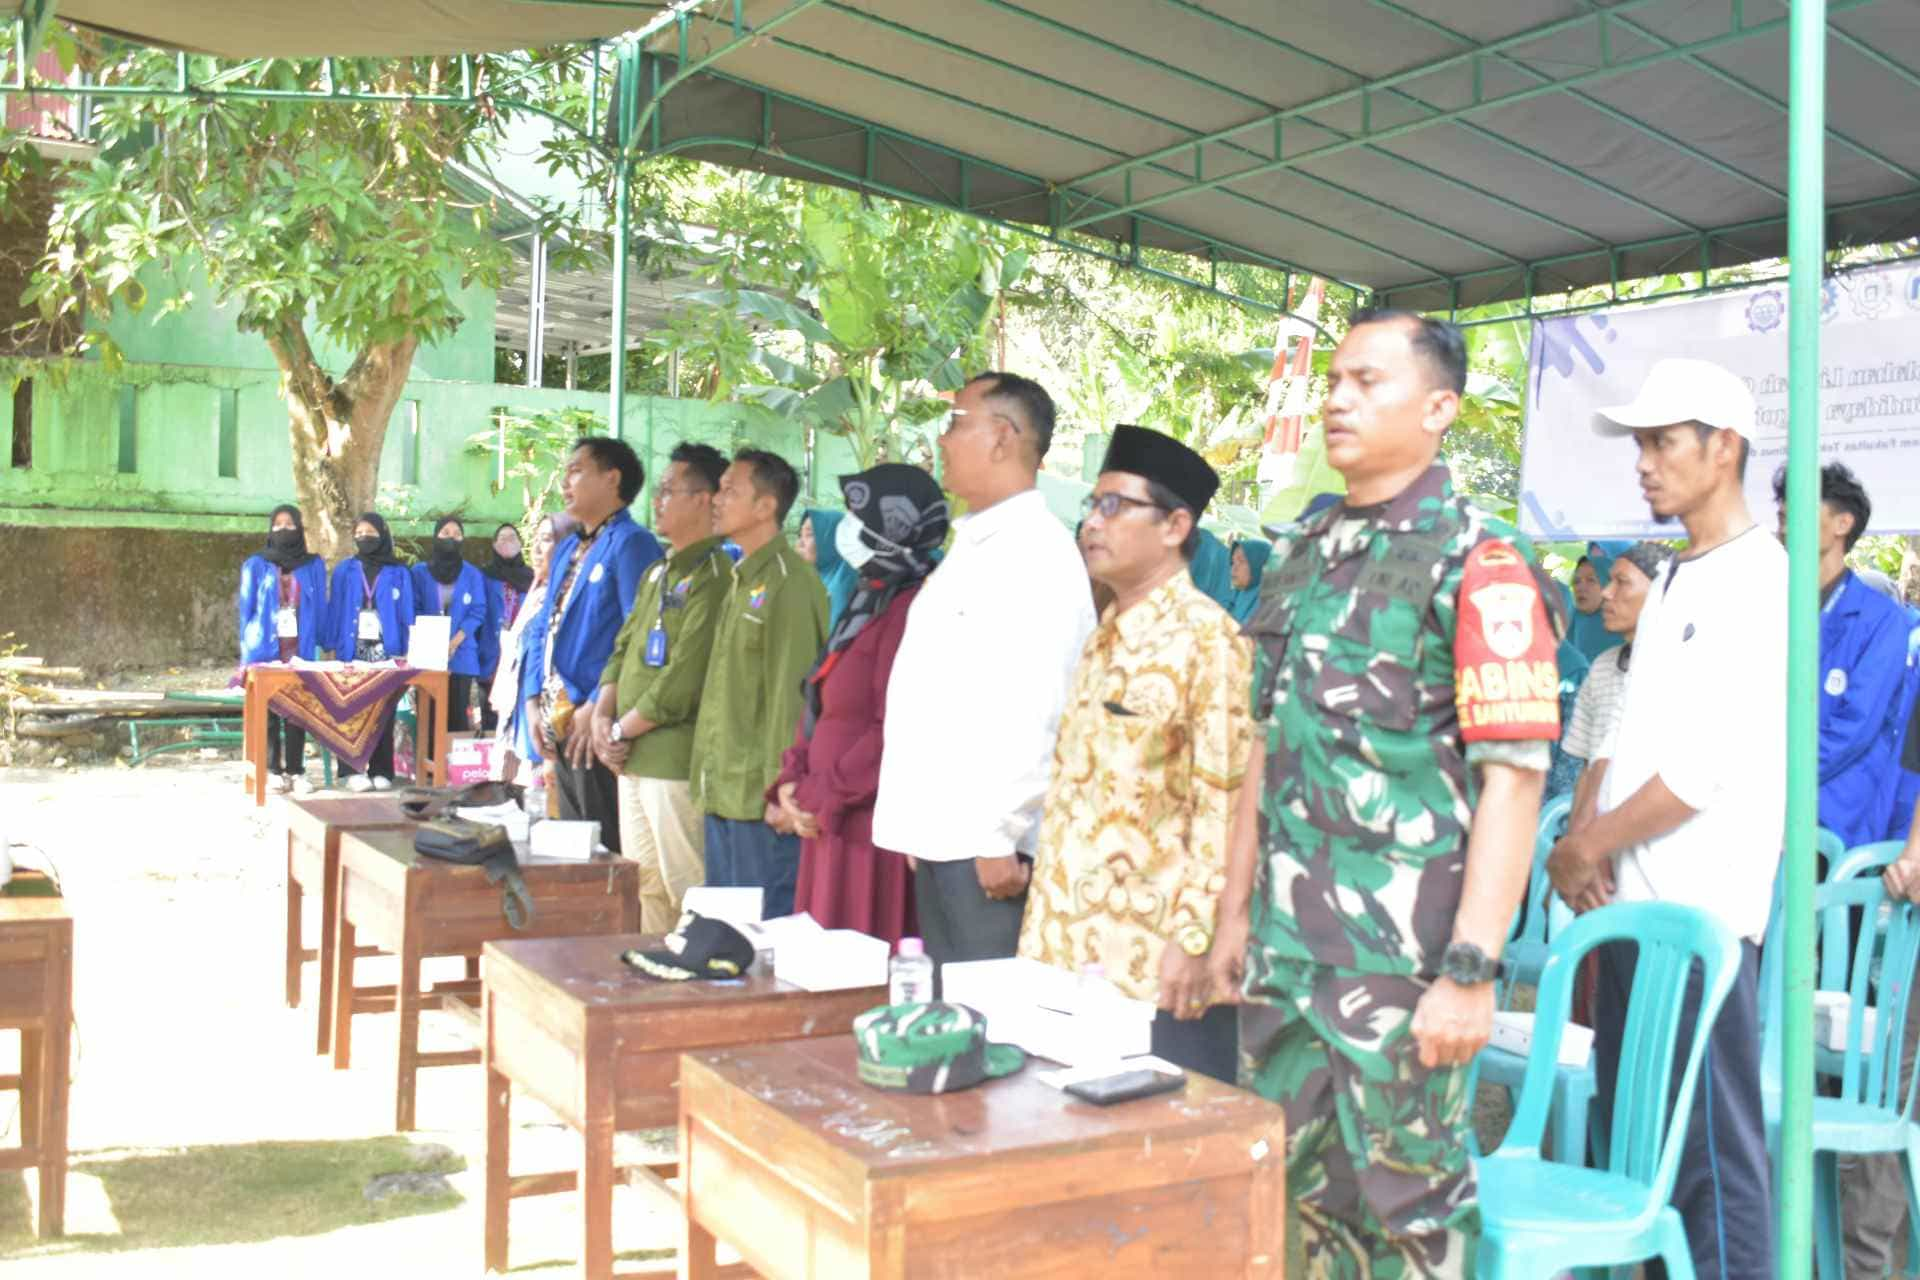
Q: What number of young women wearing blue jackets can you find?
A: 4